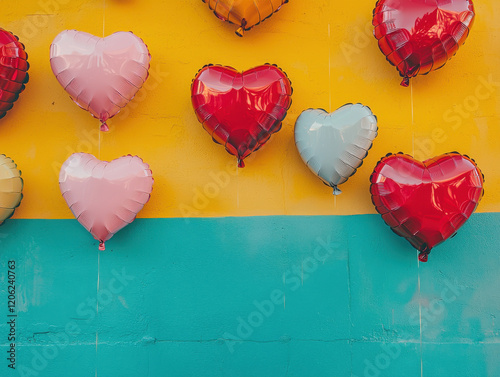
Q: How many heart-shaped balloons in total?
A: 9